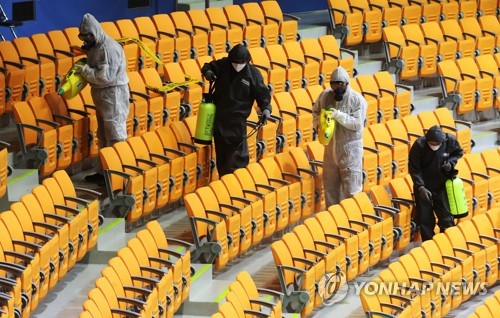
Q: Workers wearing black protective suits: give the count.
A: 2